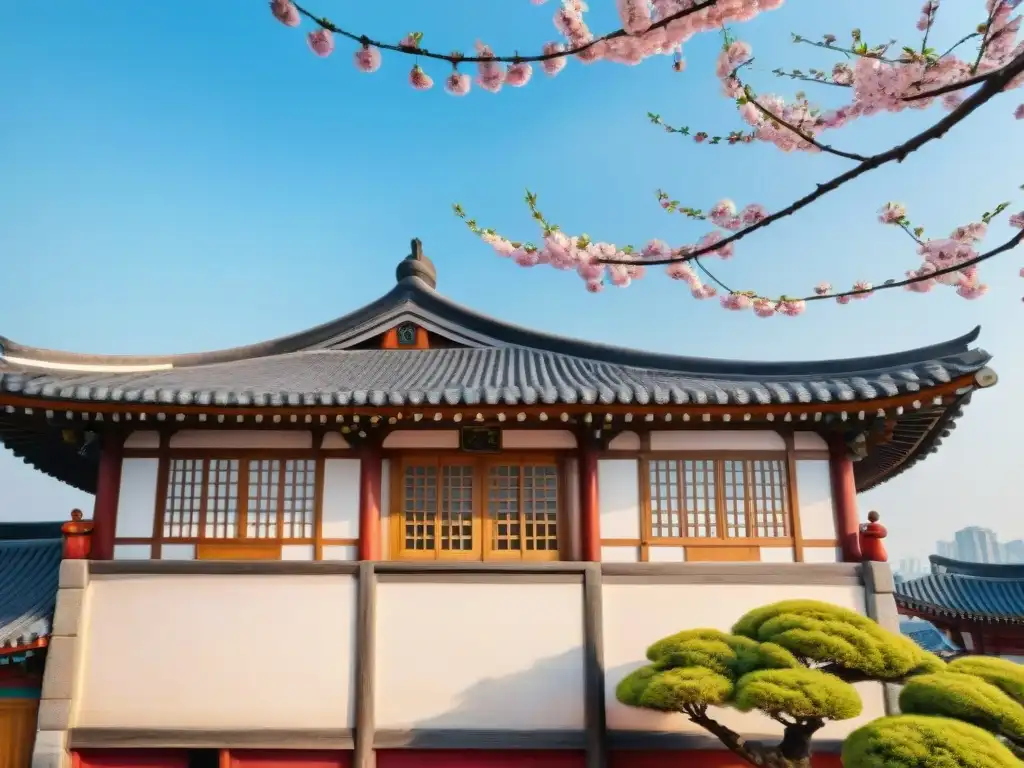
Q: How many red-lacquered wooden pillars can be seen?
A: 4